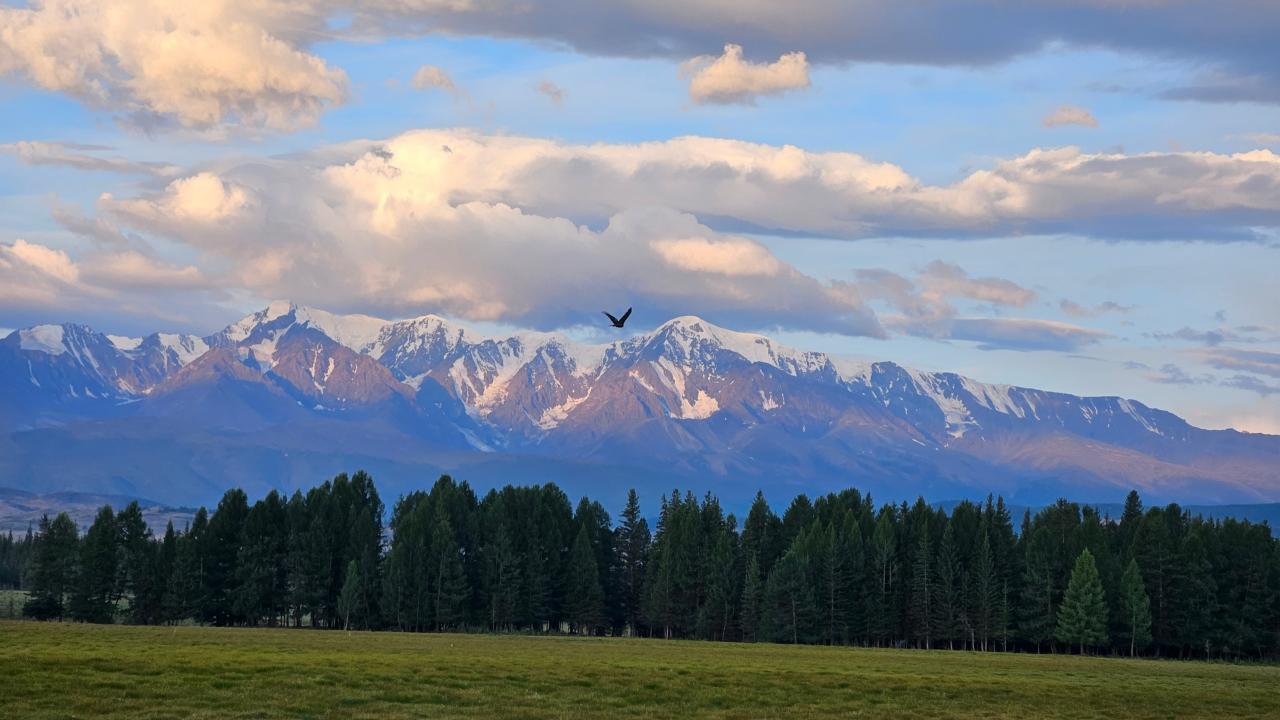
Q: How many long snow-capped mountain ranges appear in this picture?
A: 1